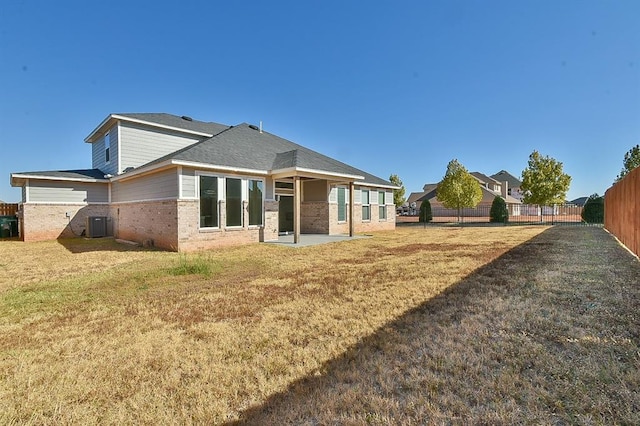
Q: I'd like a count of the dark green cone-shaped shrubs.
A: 3